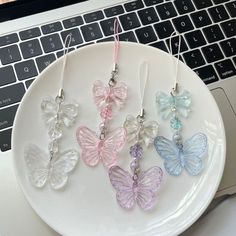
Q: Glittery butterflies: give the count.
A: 4